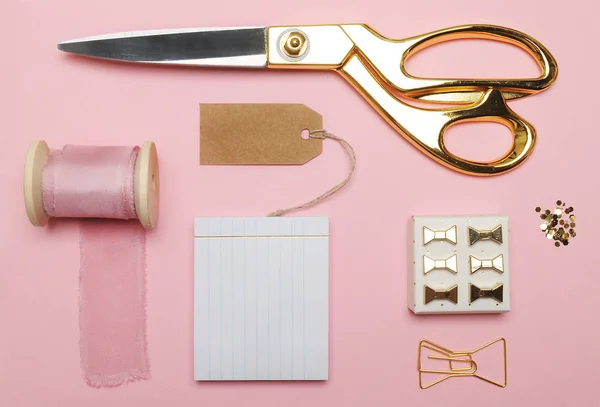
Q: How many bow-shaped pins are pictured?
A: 6